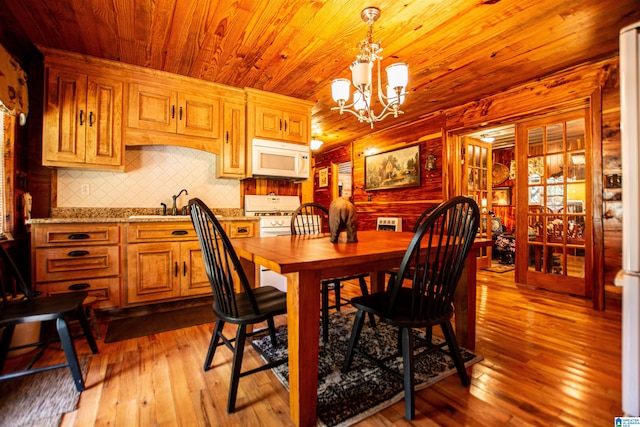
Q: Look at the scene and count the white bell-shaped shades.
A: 5